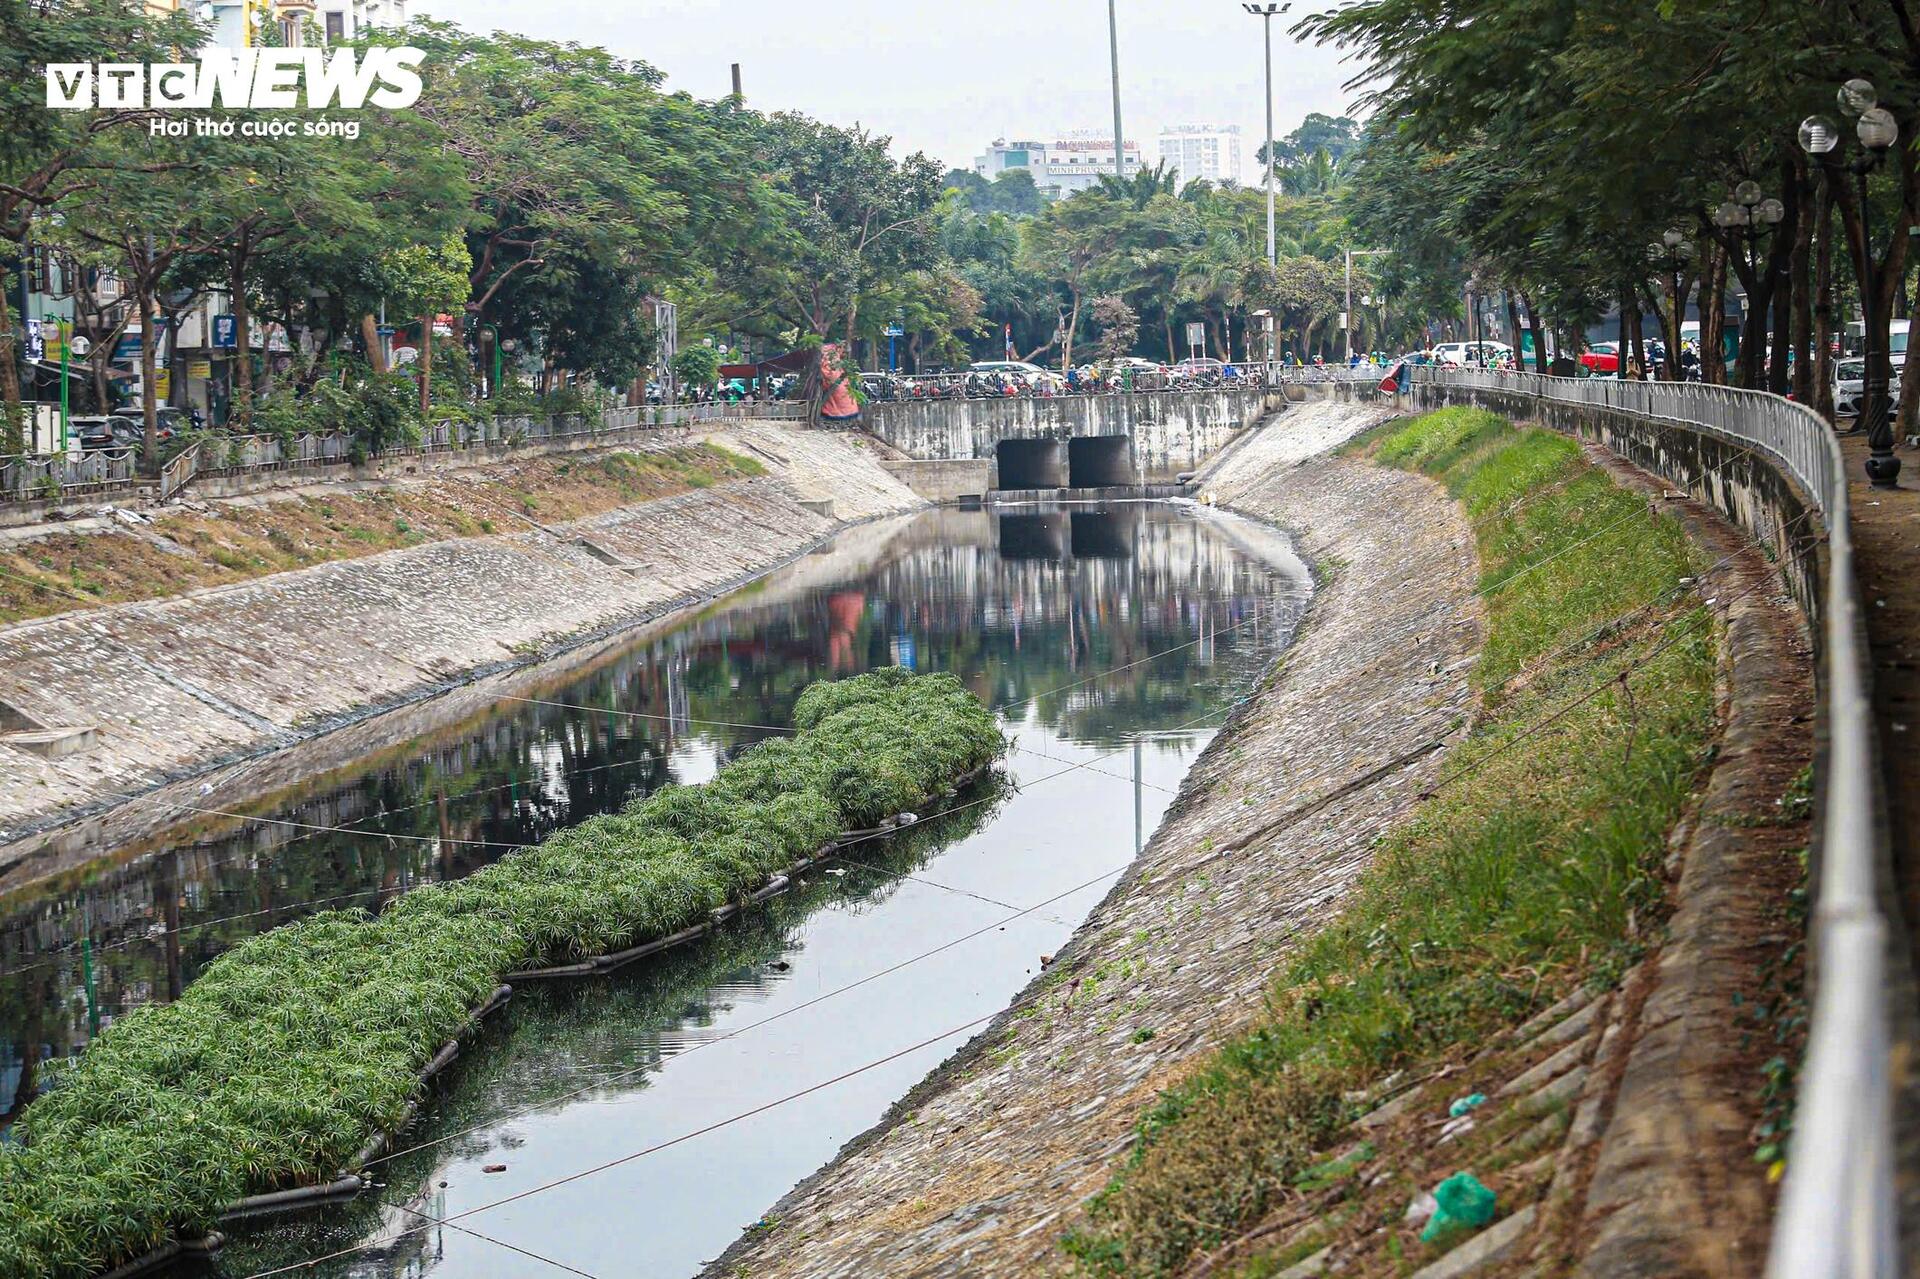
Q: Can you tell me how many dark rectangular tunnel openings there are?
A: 2